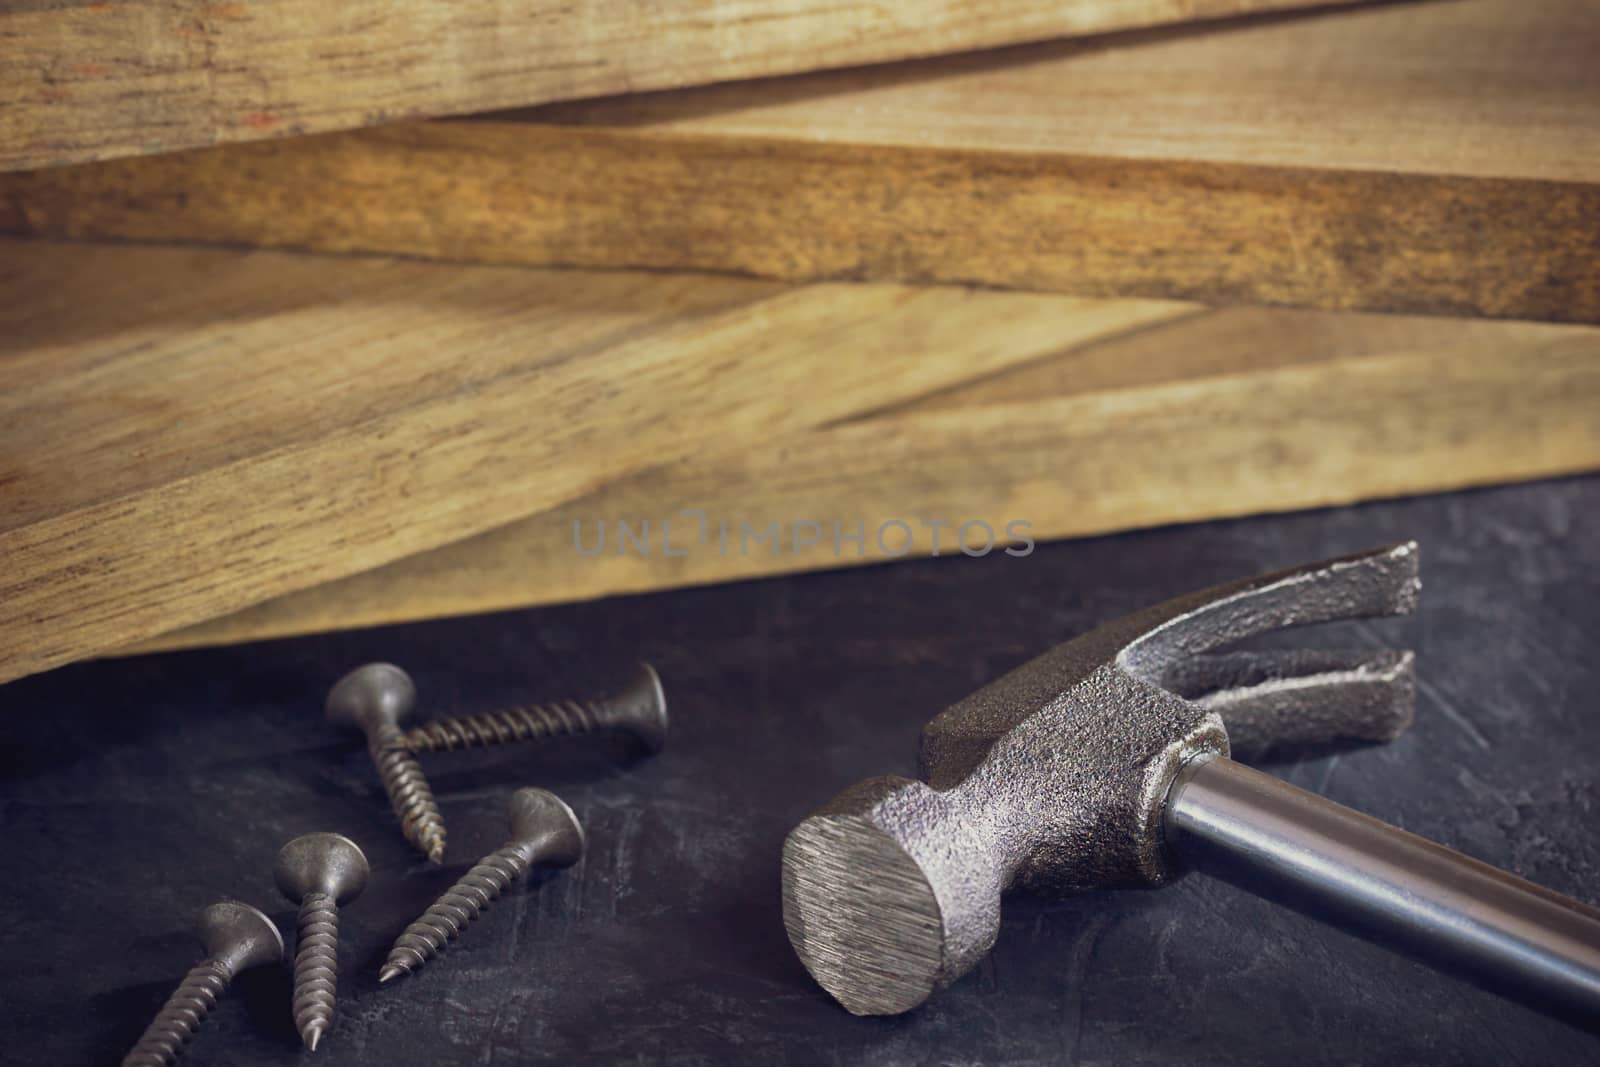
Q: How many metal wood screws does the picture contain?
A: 5